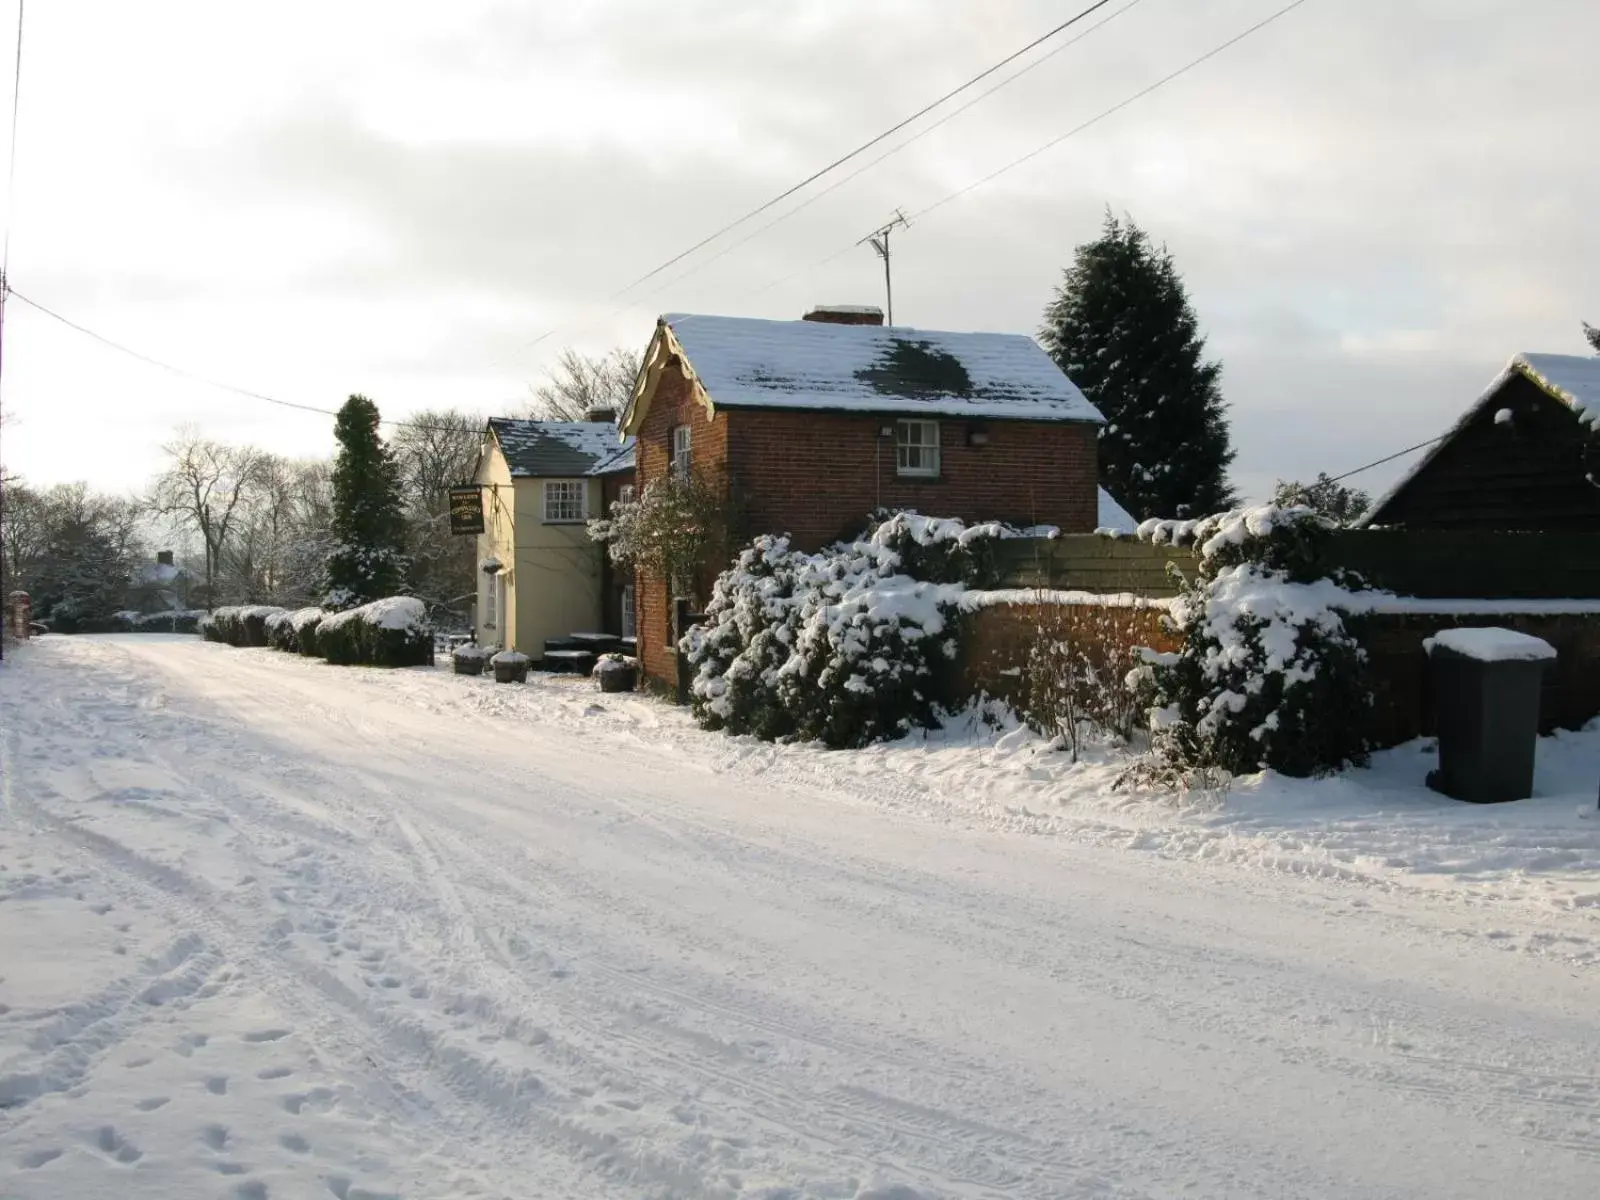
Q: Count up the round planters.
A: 3